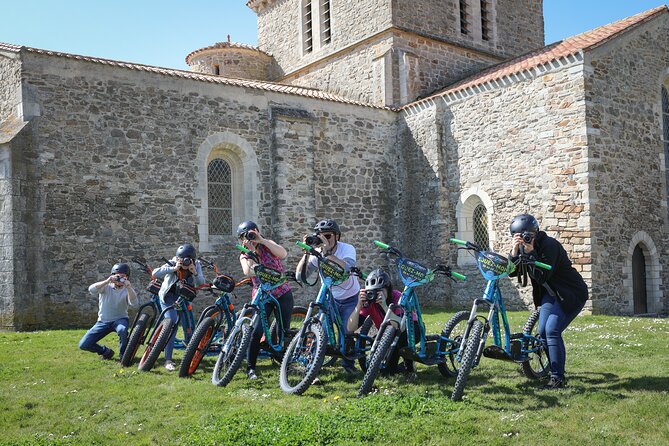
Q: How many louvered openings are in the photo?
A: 4